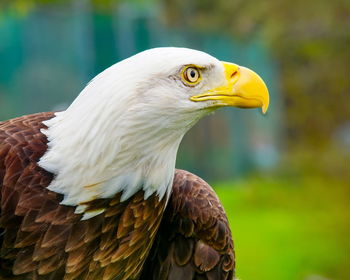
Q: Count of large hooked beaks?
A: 1